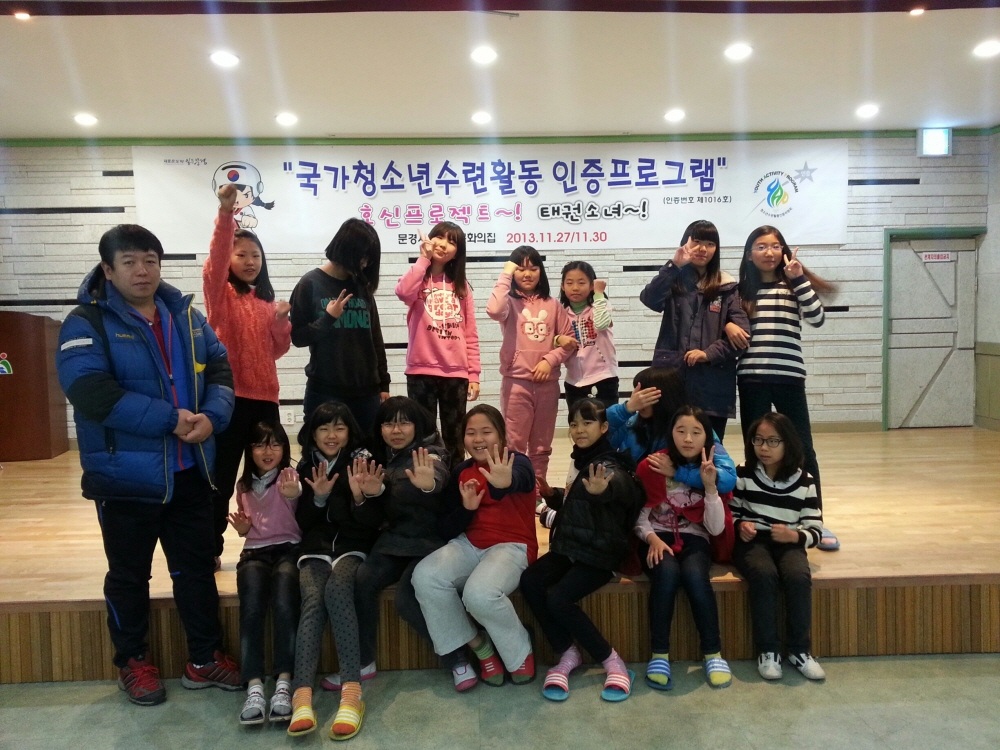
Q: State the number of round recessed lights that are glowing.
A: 11